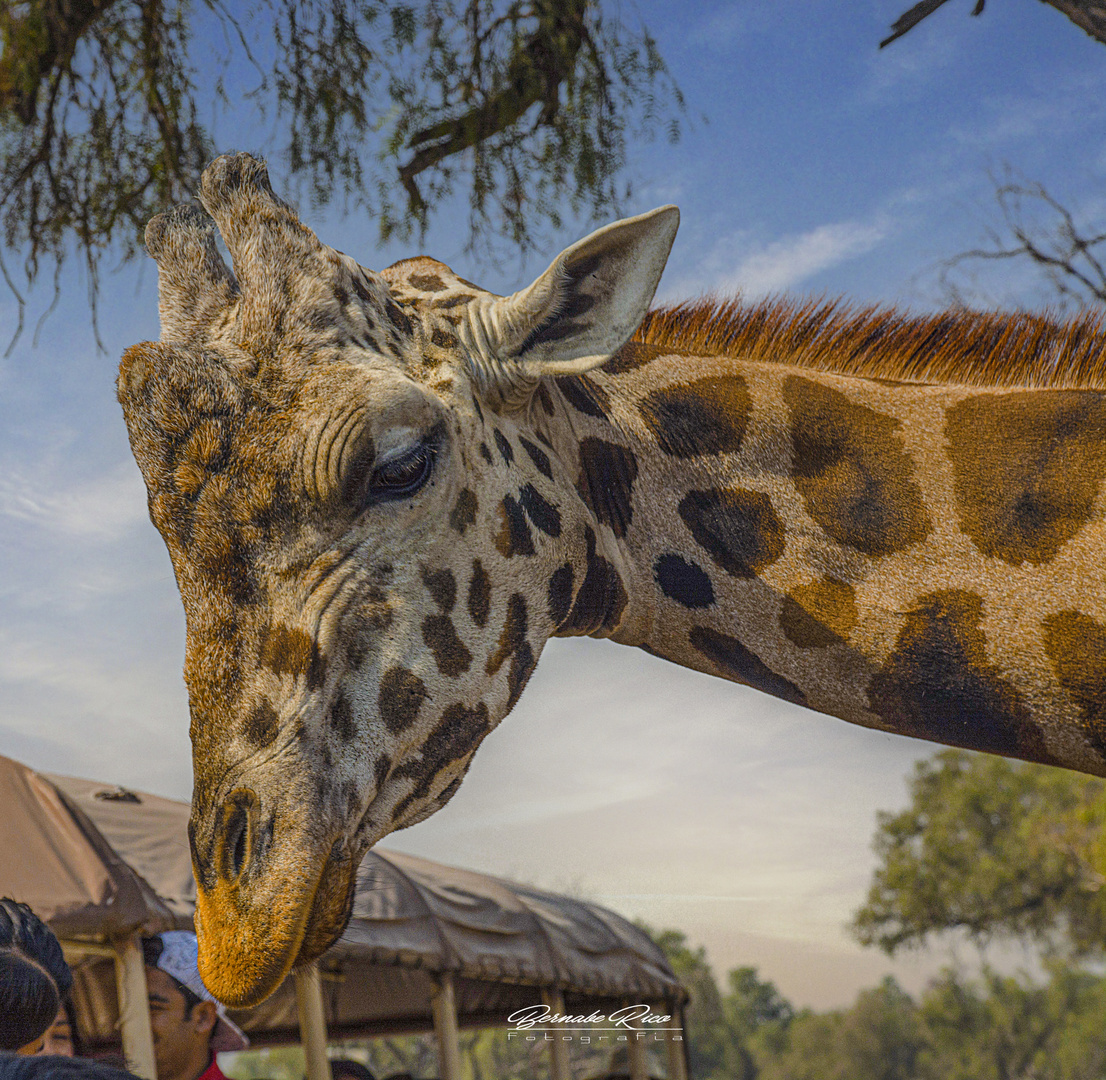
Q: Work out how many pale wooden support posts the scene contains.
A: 6